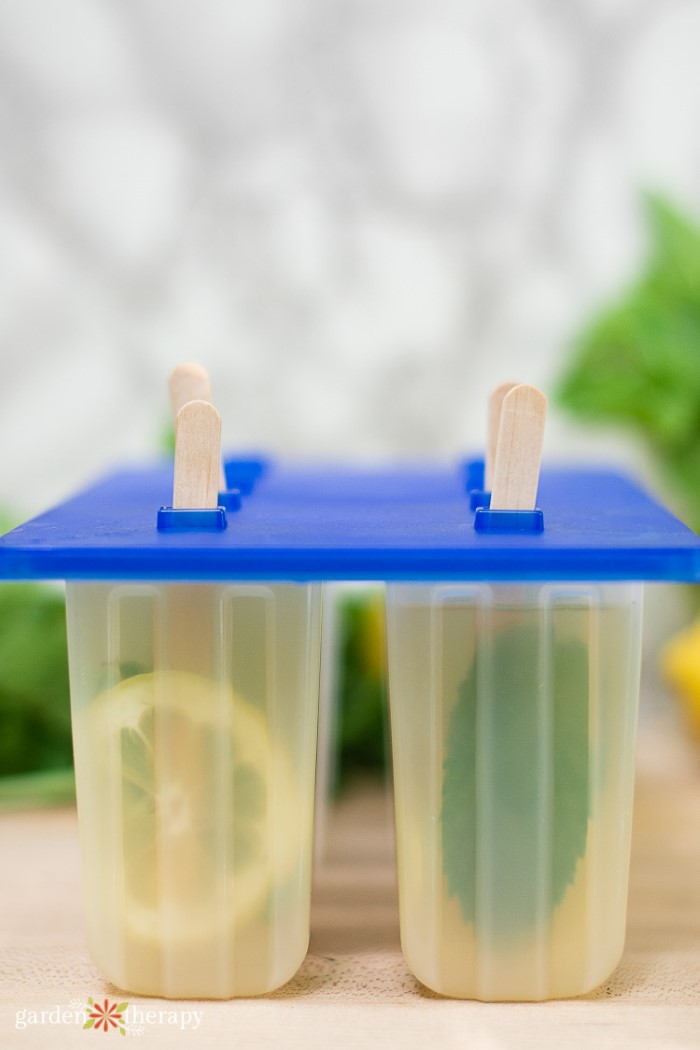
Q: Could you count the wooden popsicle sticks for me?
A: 4